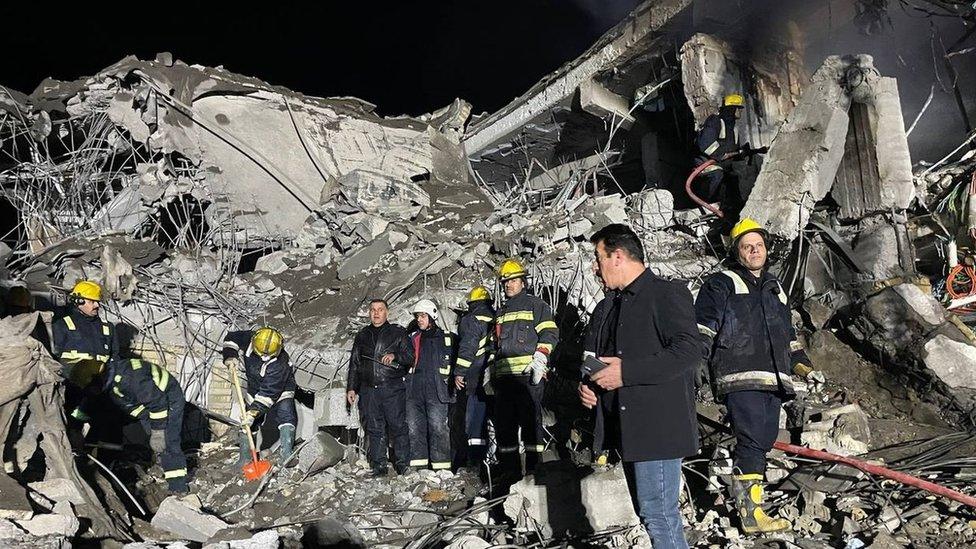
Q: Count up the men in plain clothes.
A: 2